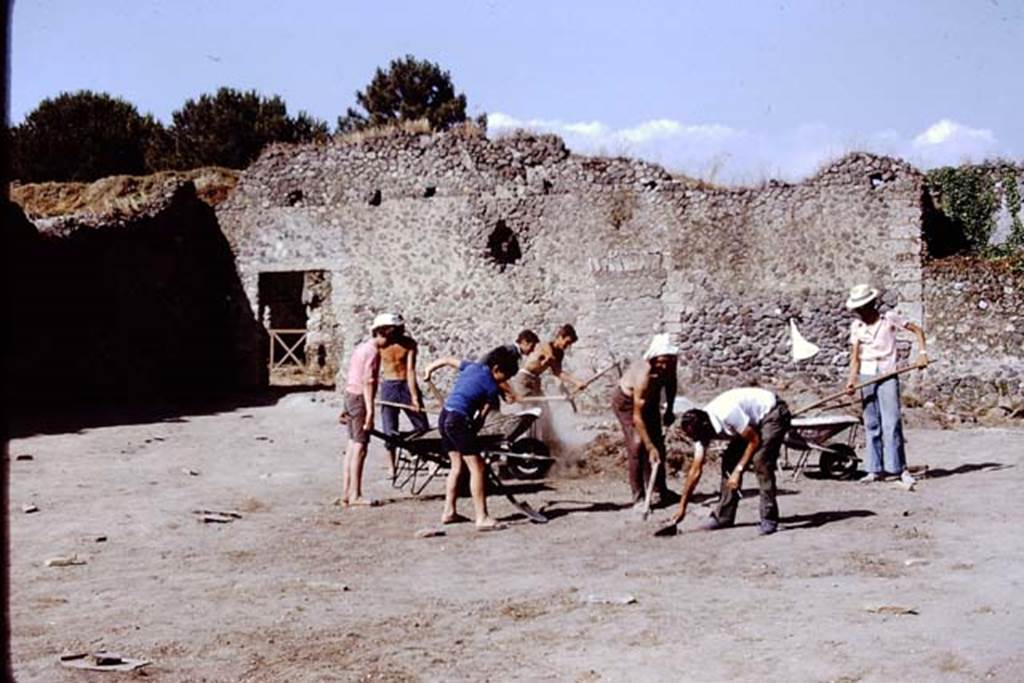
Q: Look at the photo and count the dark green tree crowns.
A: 3